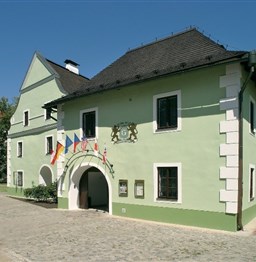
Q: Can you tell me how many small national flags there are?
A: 7